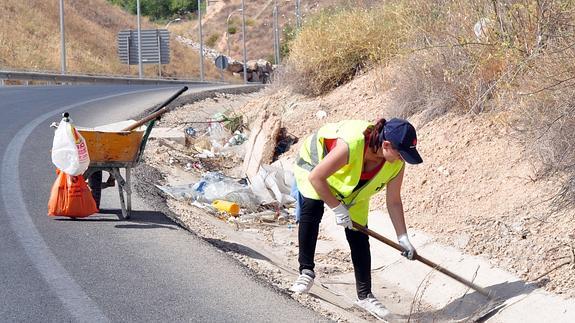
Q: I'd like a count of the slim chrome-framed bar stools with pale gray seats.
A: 0